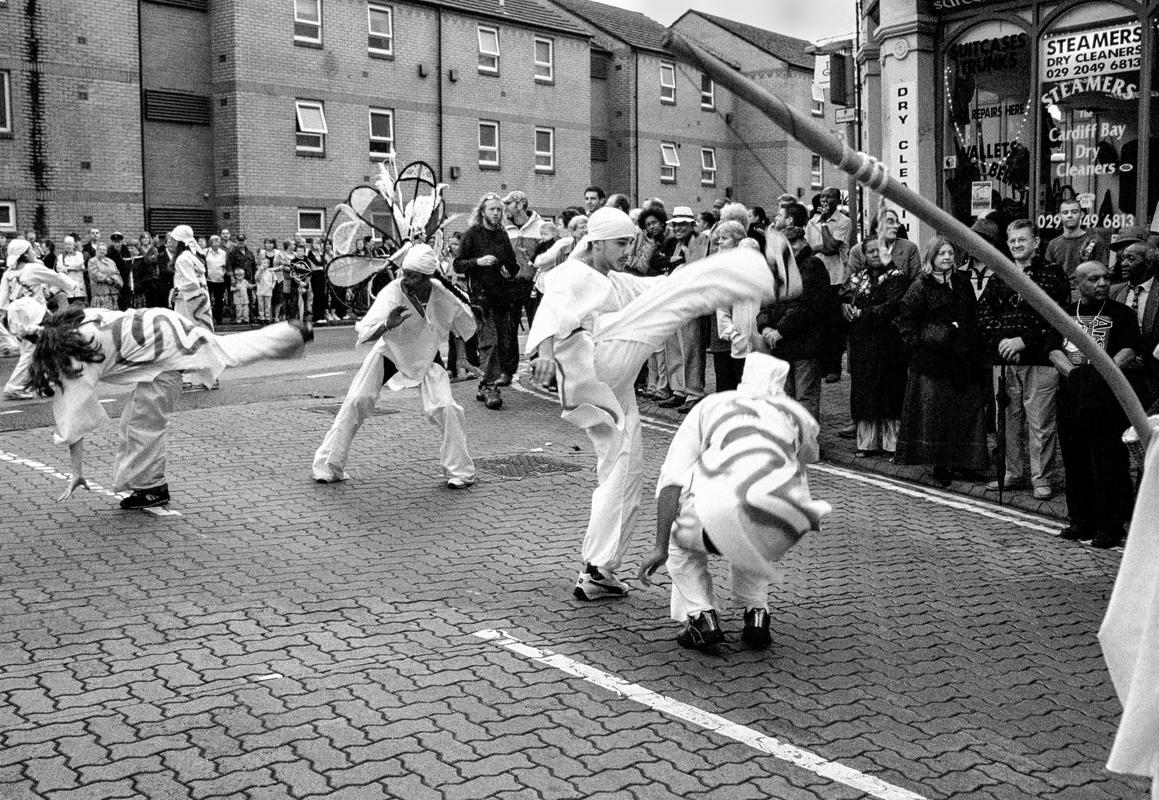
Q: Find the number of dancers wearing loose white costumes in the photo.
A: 6